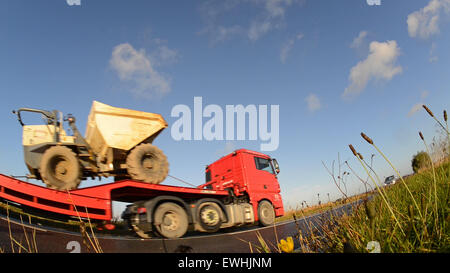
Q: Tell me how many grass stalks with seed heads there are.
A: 6